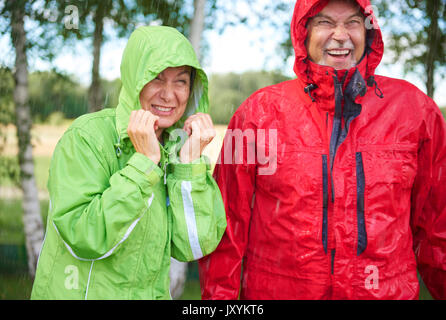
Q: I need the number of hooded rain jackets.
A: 2